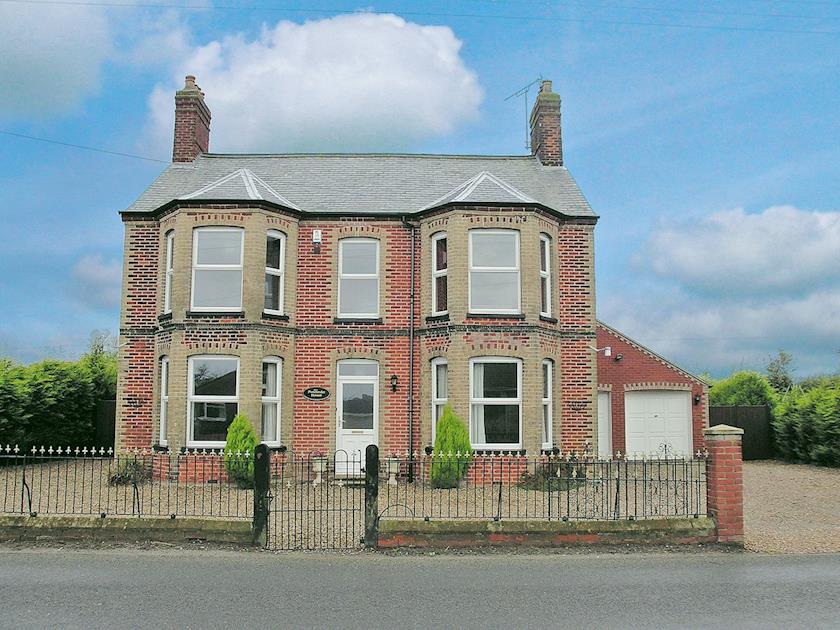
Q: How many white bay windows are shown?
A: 4